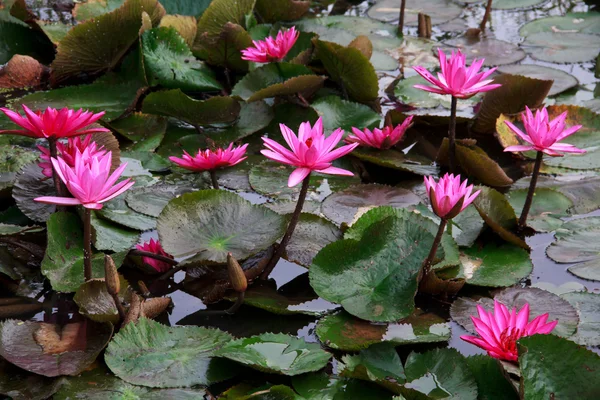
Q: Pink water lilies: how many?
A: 12